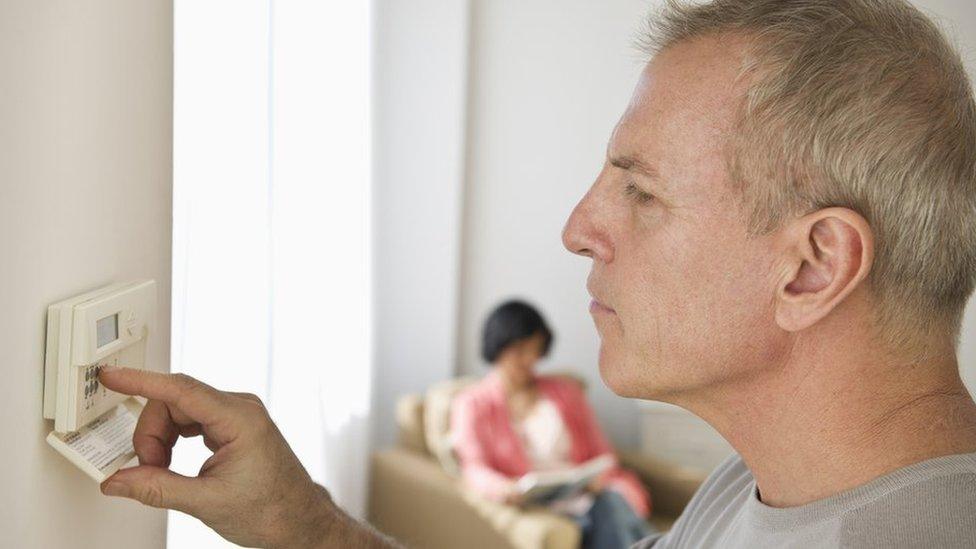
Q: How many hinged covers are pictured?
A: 1